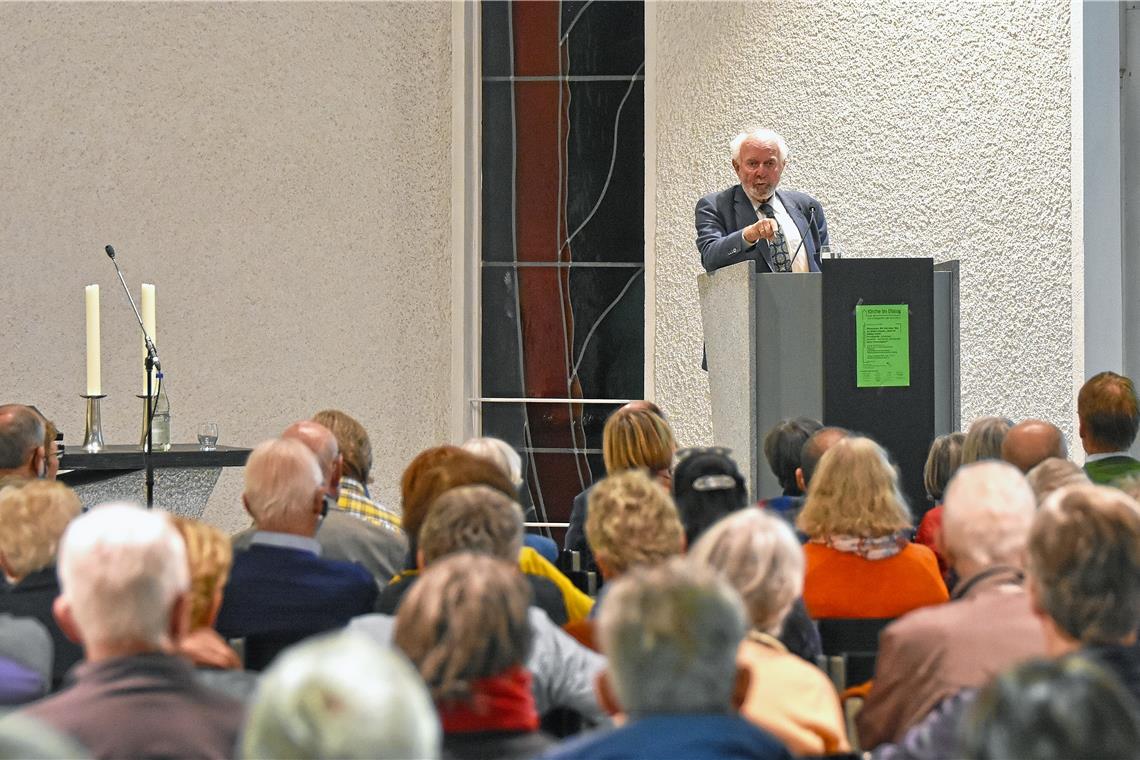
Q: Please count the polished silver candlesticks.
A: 2